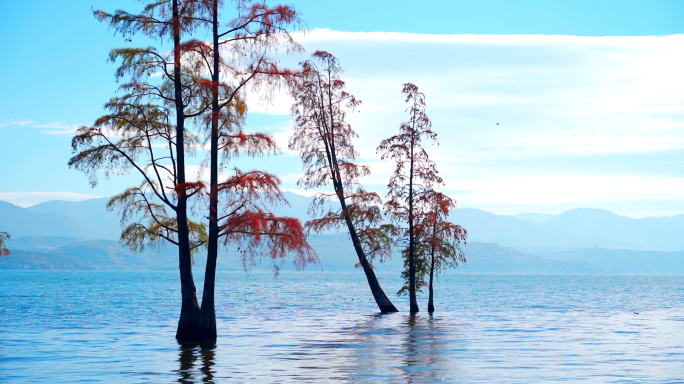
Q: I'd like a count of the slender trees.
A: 5